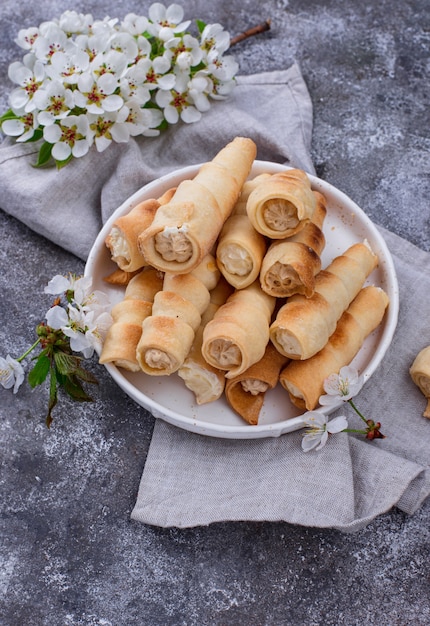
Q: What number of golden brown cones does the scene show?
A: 13